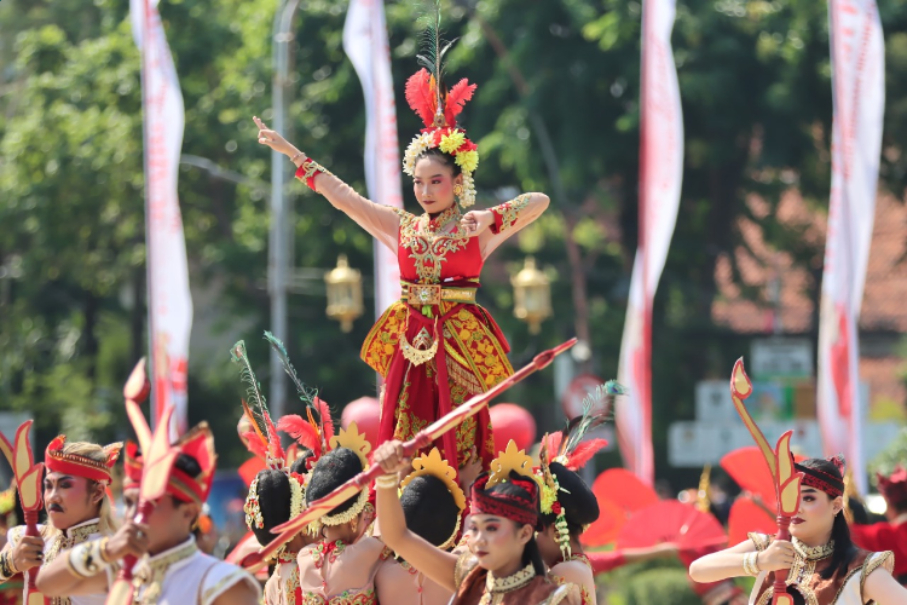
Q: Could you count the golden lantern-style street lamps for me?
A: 2